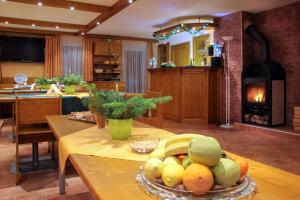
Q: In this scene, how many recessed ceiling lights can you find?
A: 8